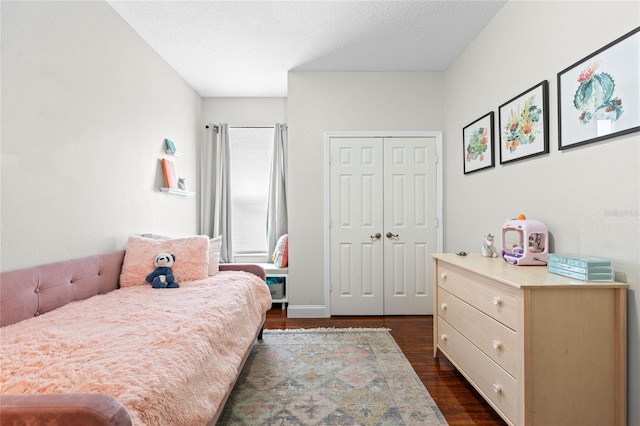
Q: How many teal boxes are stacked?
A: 3